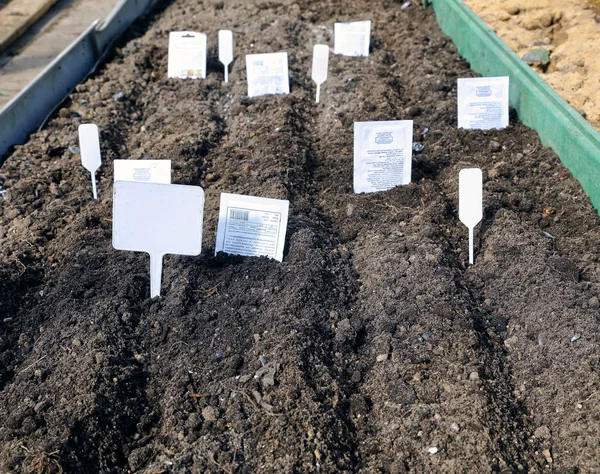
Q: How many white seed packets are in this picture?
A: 7